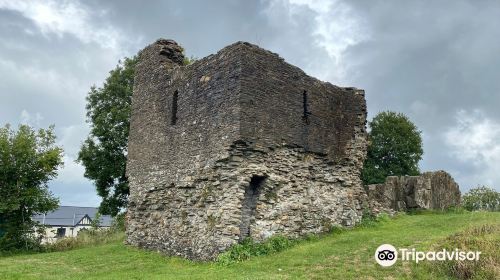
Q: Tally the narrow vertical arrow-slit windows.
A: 2